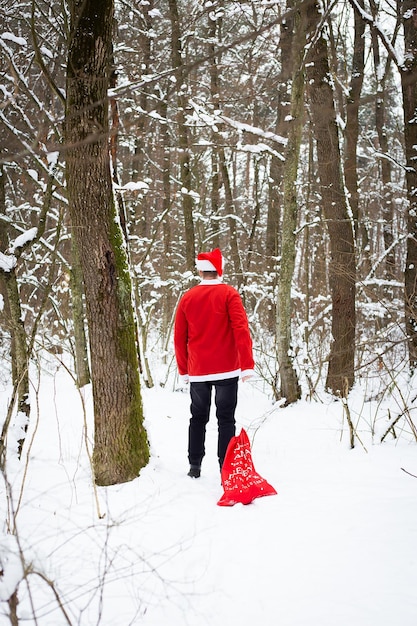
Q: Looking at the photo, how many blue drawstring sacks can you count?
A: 0